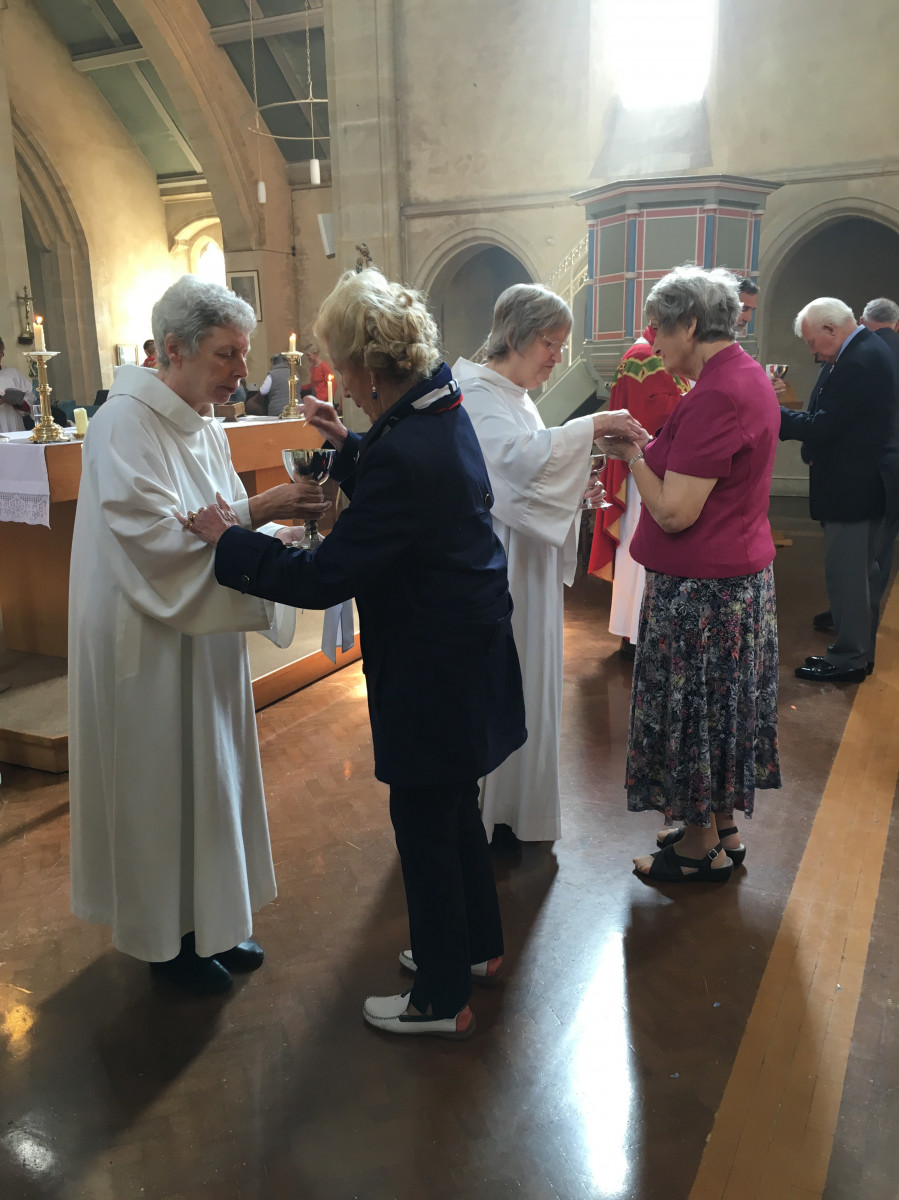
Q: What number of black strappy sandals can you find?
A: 2